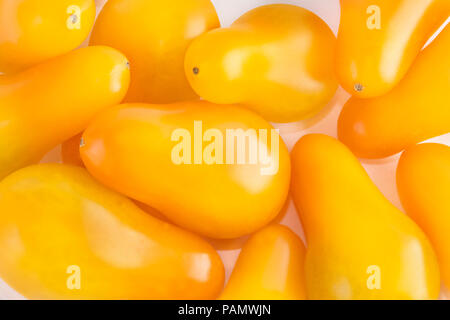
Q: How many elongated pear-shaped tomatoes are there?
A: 11